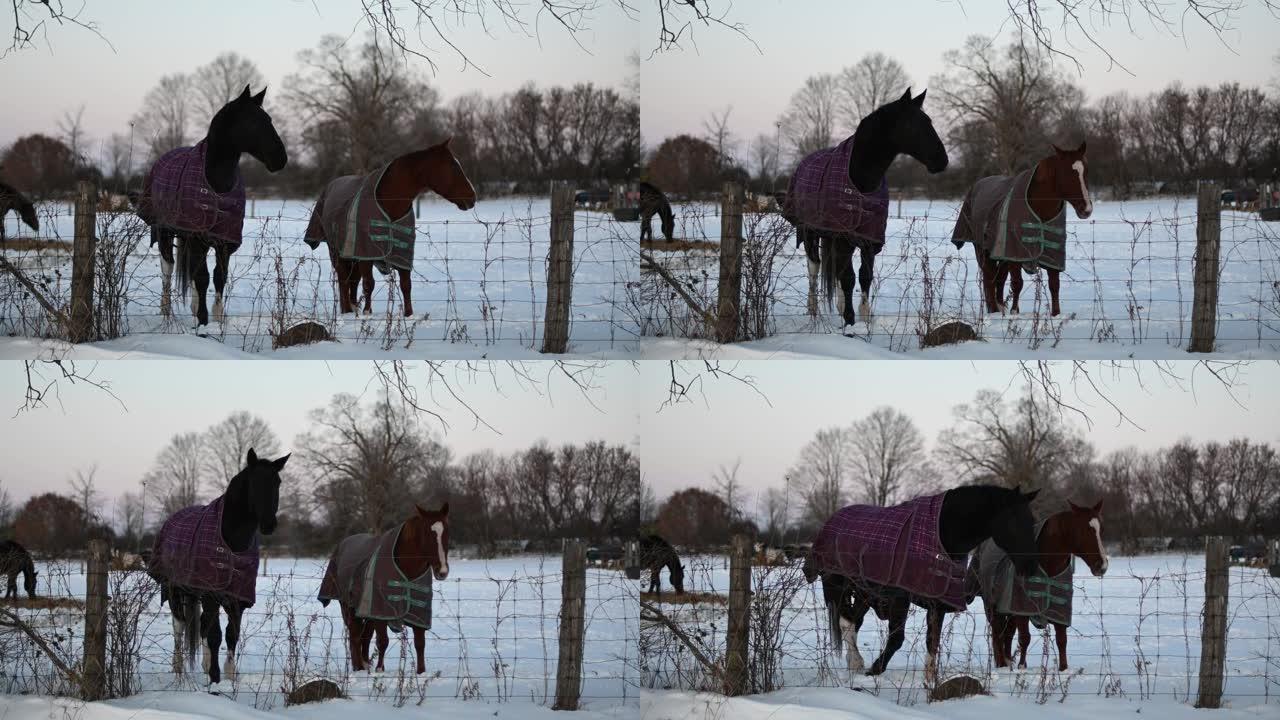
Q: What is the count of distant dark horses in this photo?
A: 4